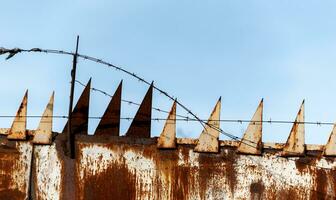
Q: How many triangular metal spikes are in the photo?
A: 10